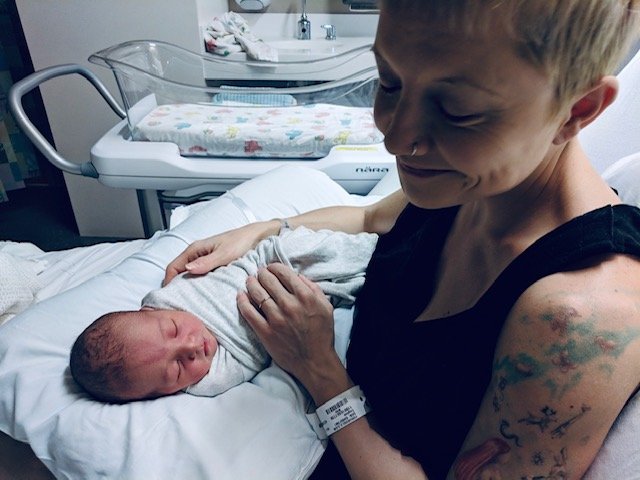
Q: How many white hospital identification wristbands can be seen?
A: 1